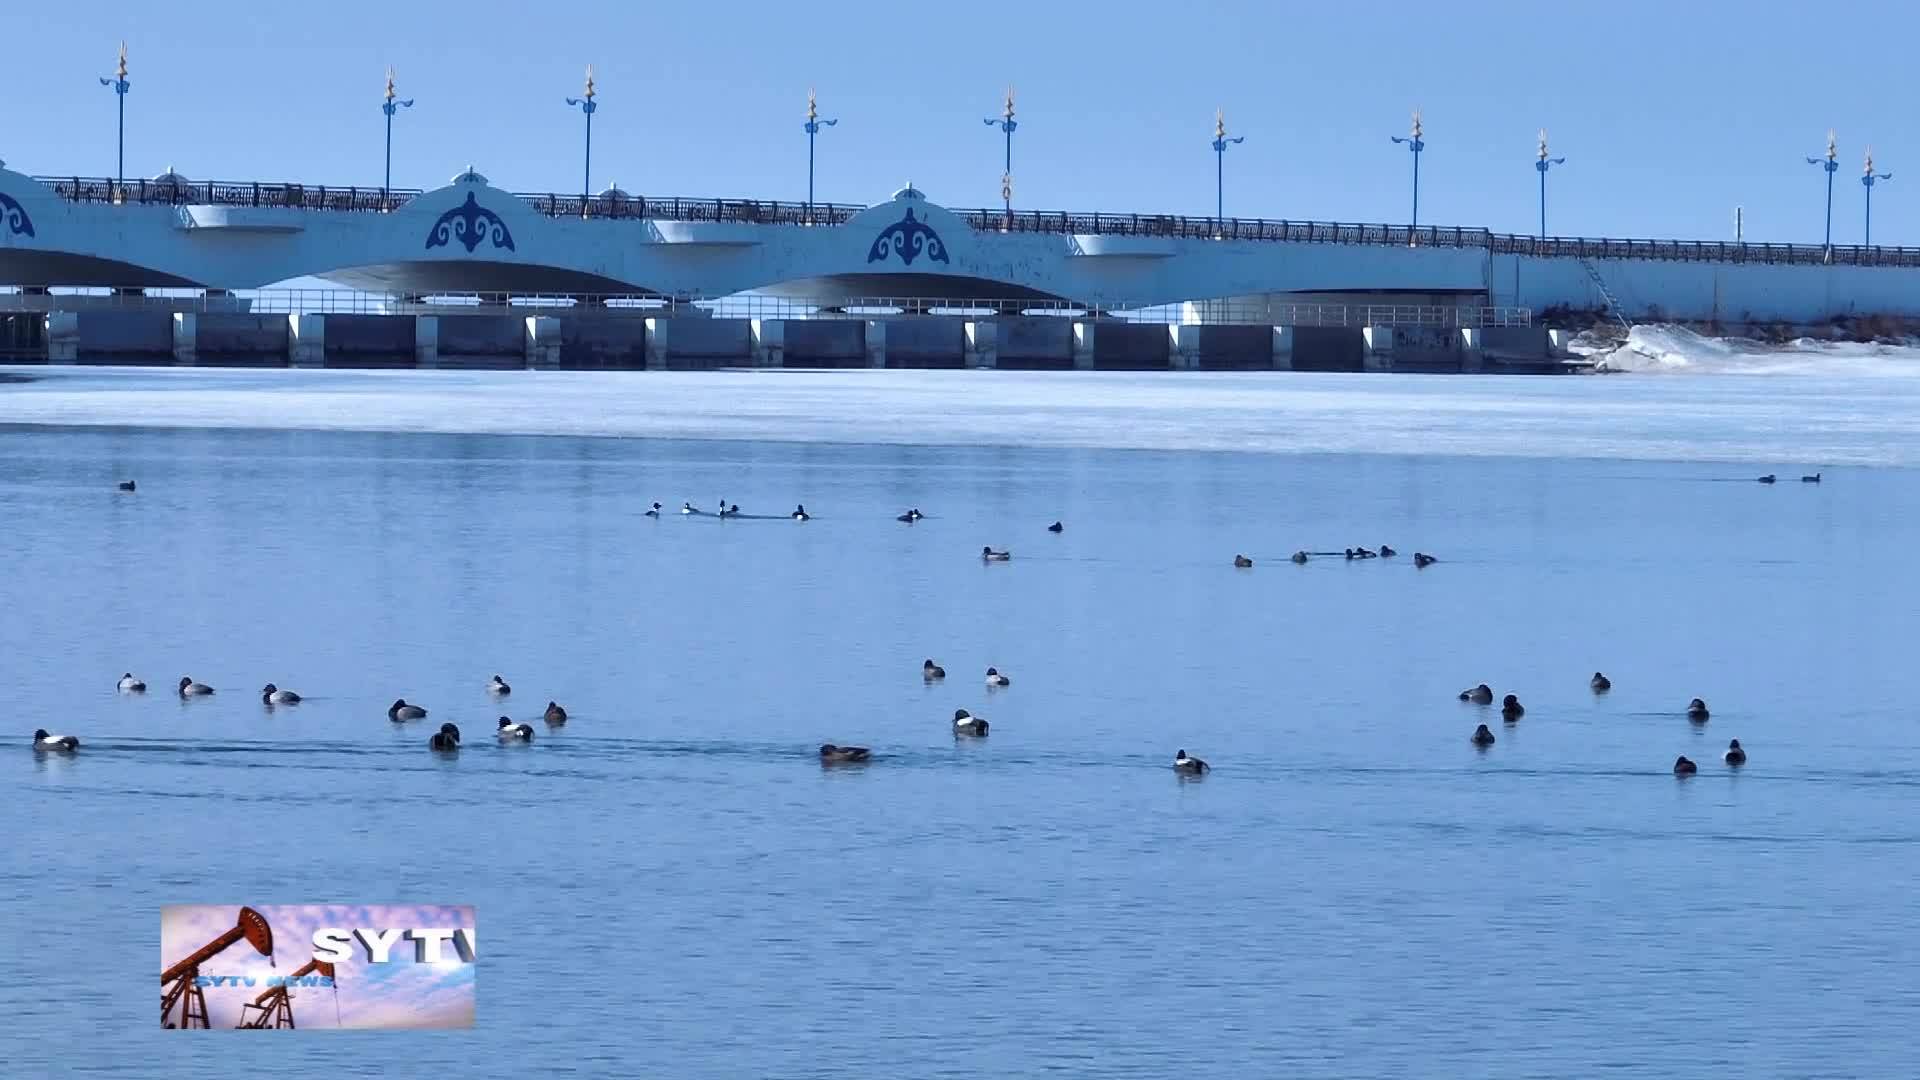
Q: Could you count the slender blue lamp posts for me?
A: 10